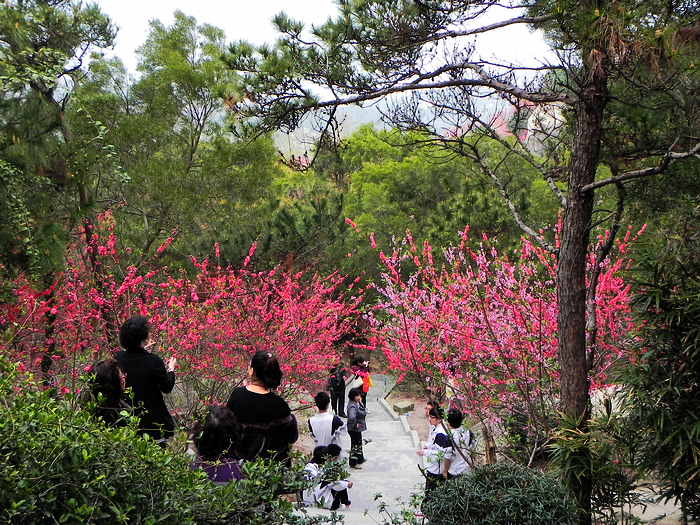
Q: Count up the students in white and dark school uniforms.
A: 6